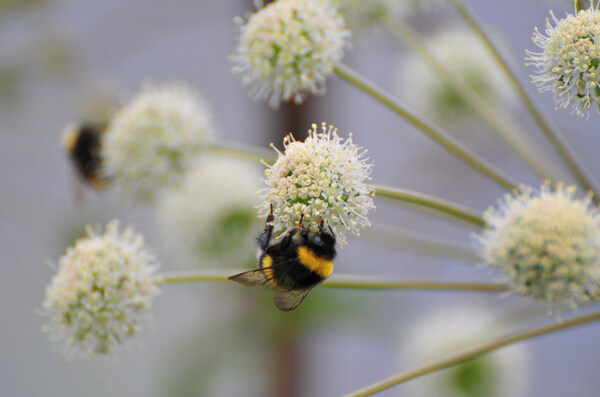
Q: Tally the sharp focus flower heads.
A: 2